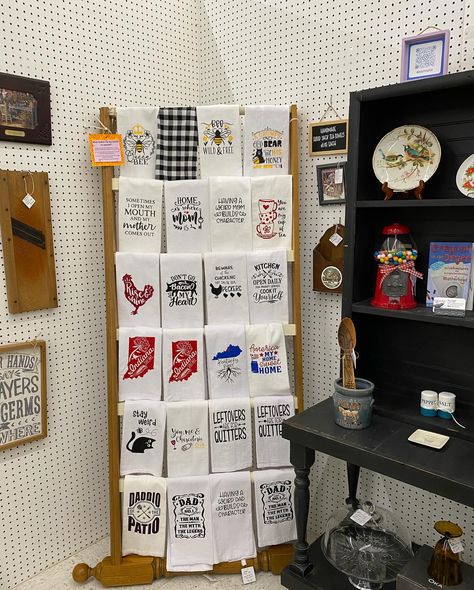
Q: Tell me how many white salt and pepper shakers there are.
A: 2